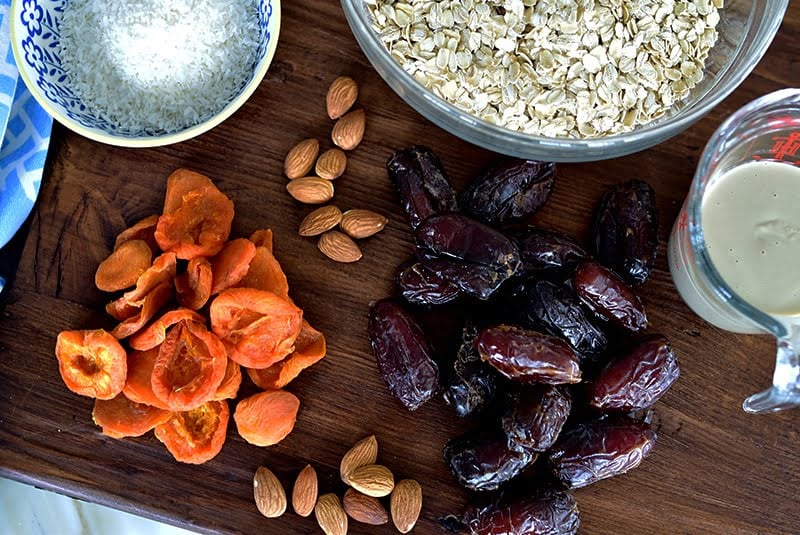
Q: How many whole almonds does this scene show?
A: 15